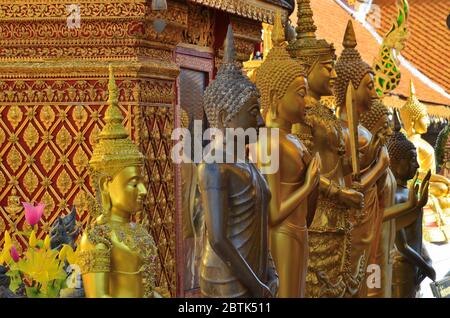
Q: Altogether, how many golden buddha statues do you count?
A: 6